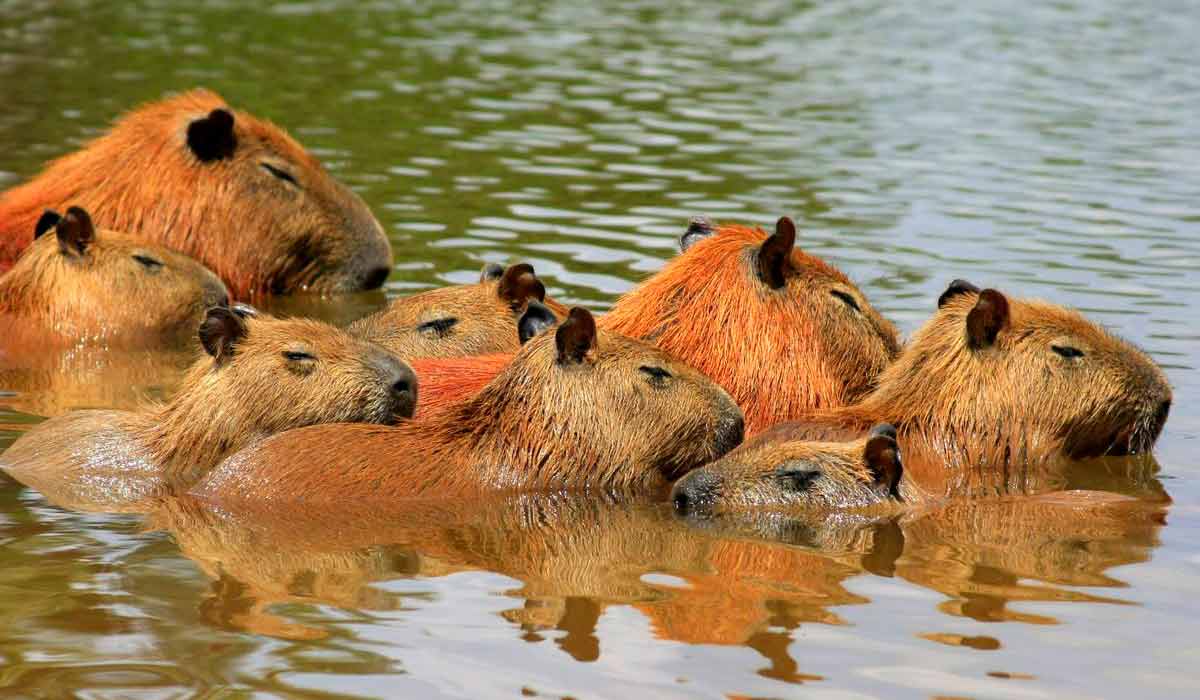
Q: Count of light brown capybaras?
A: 6